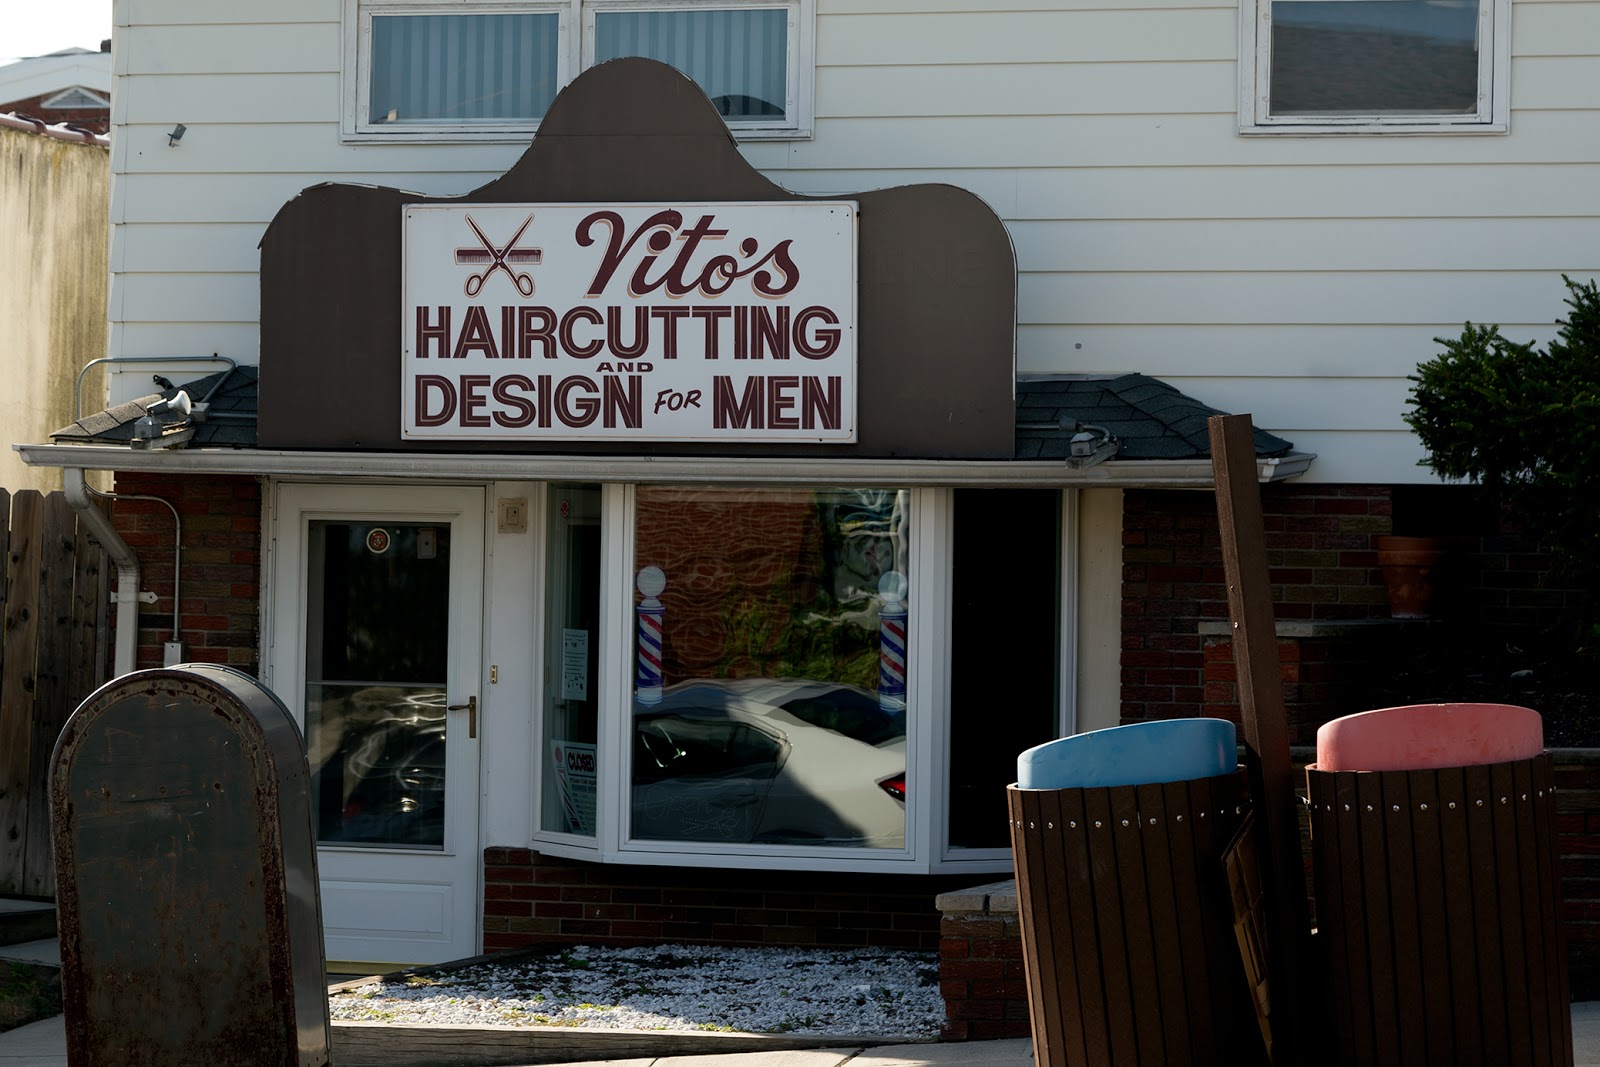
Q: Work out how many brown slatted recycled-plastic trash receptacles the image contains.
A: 2